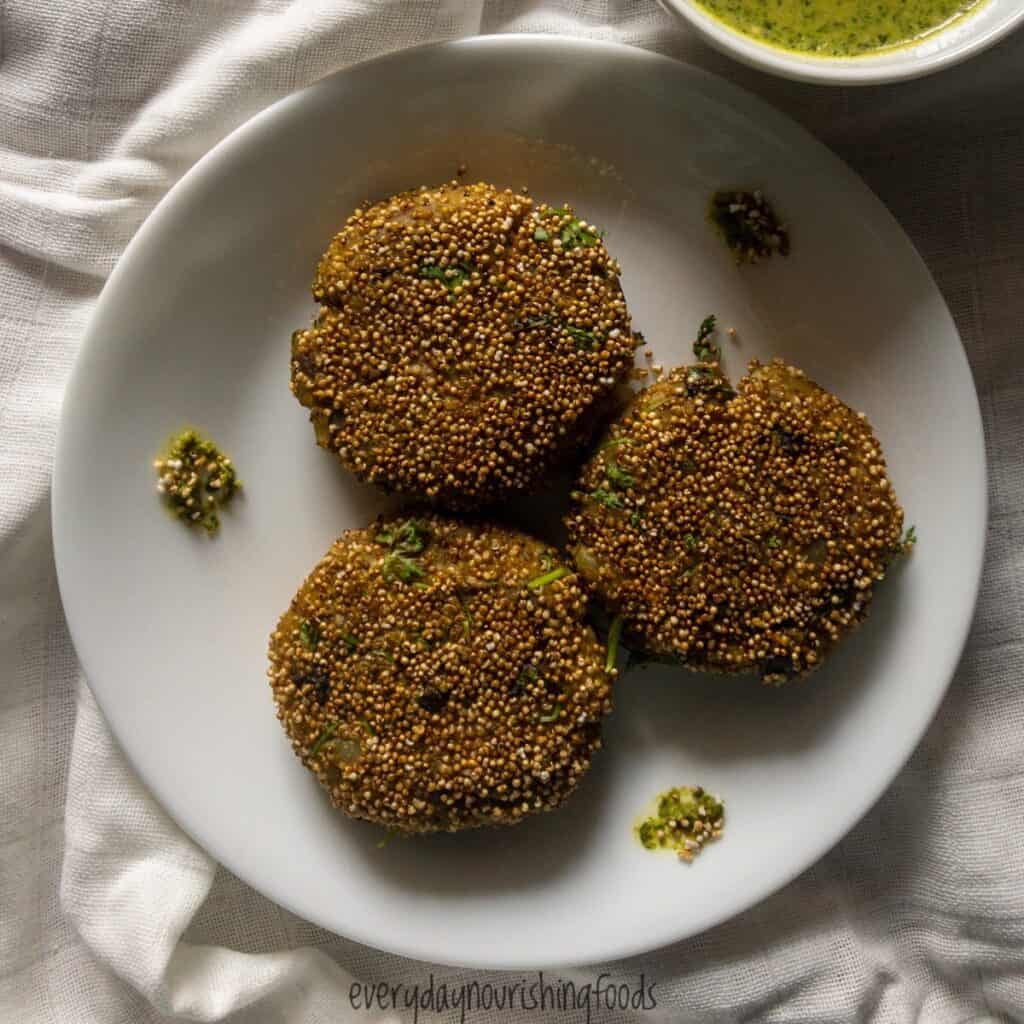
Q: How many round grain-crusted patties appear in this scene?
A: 3